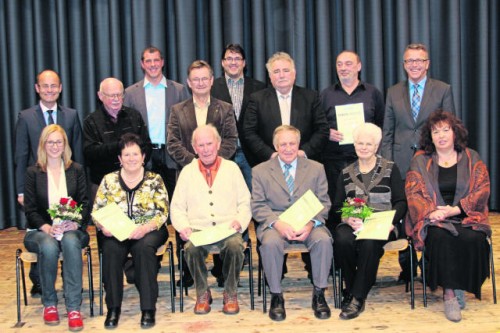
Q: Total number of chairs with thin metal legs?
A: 6